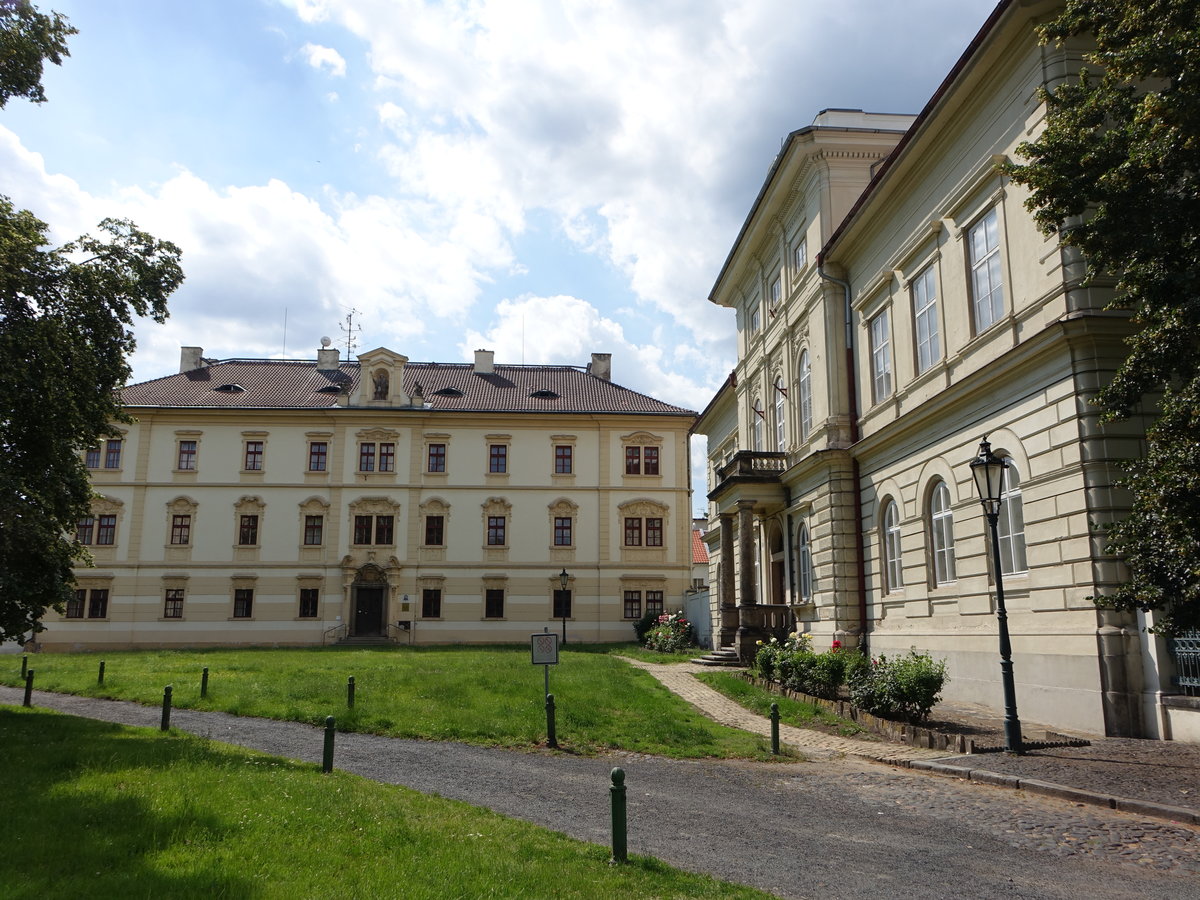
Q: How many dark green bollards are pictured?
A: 10